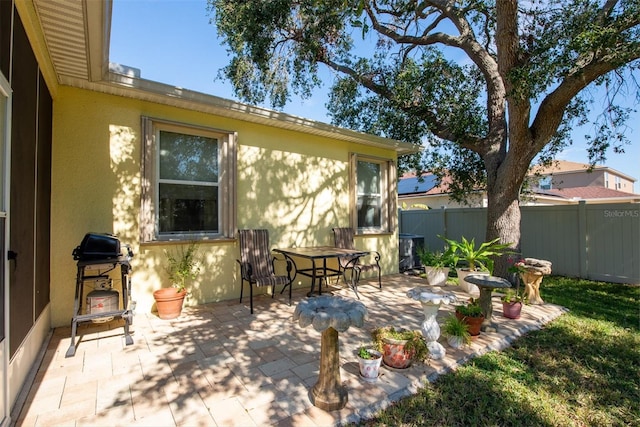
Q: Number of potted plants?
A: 8